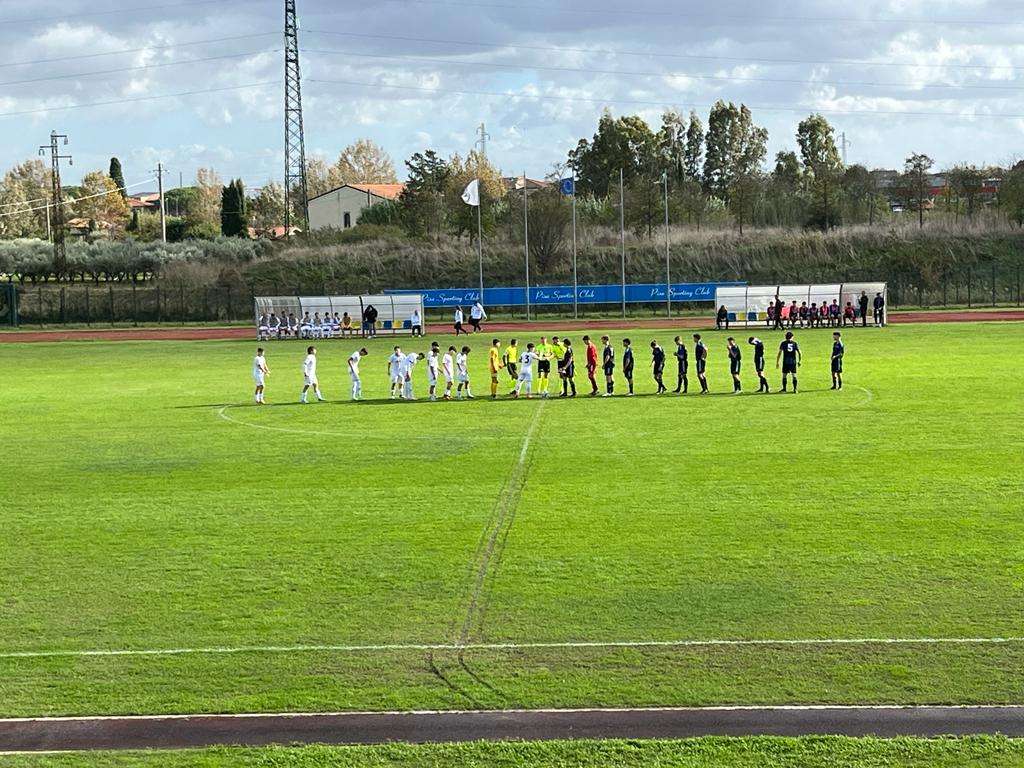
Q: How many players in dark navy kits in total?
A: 10